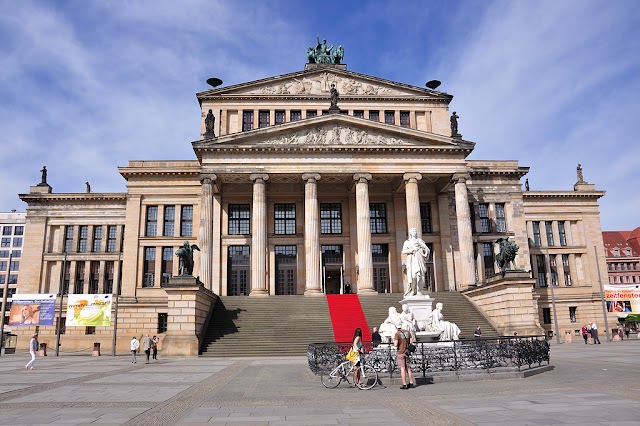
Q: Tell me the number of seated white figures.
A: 3